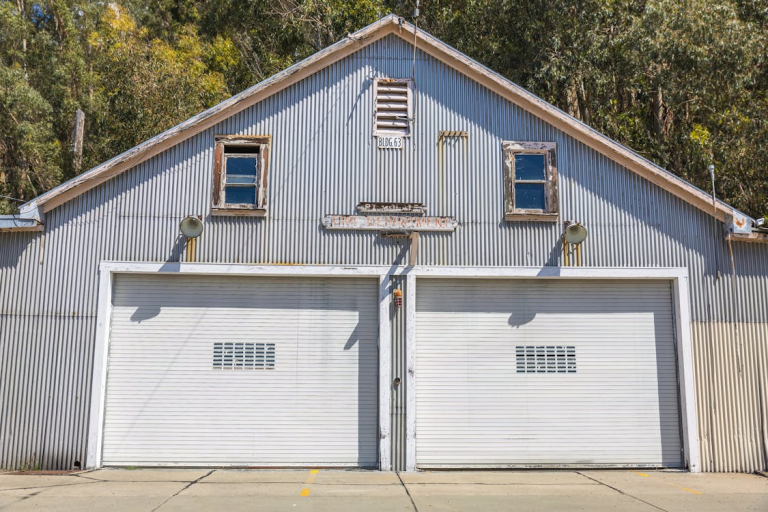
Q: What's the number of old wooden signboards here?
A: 2